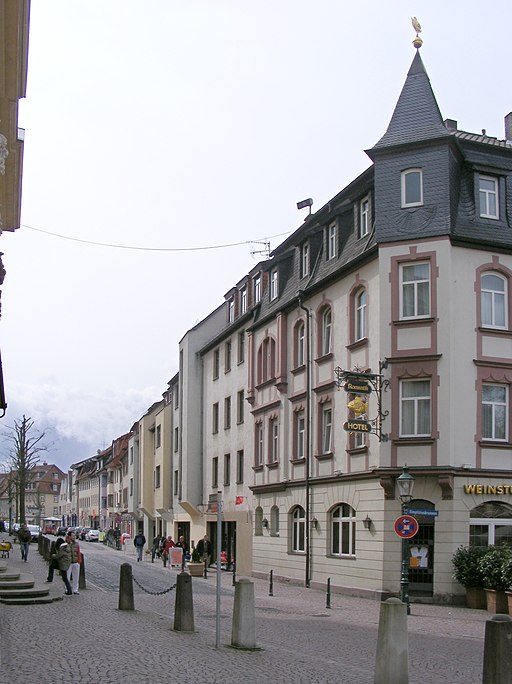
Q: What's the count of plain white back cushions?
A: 0